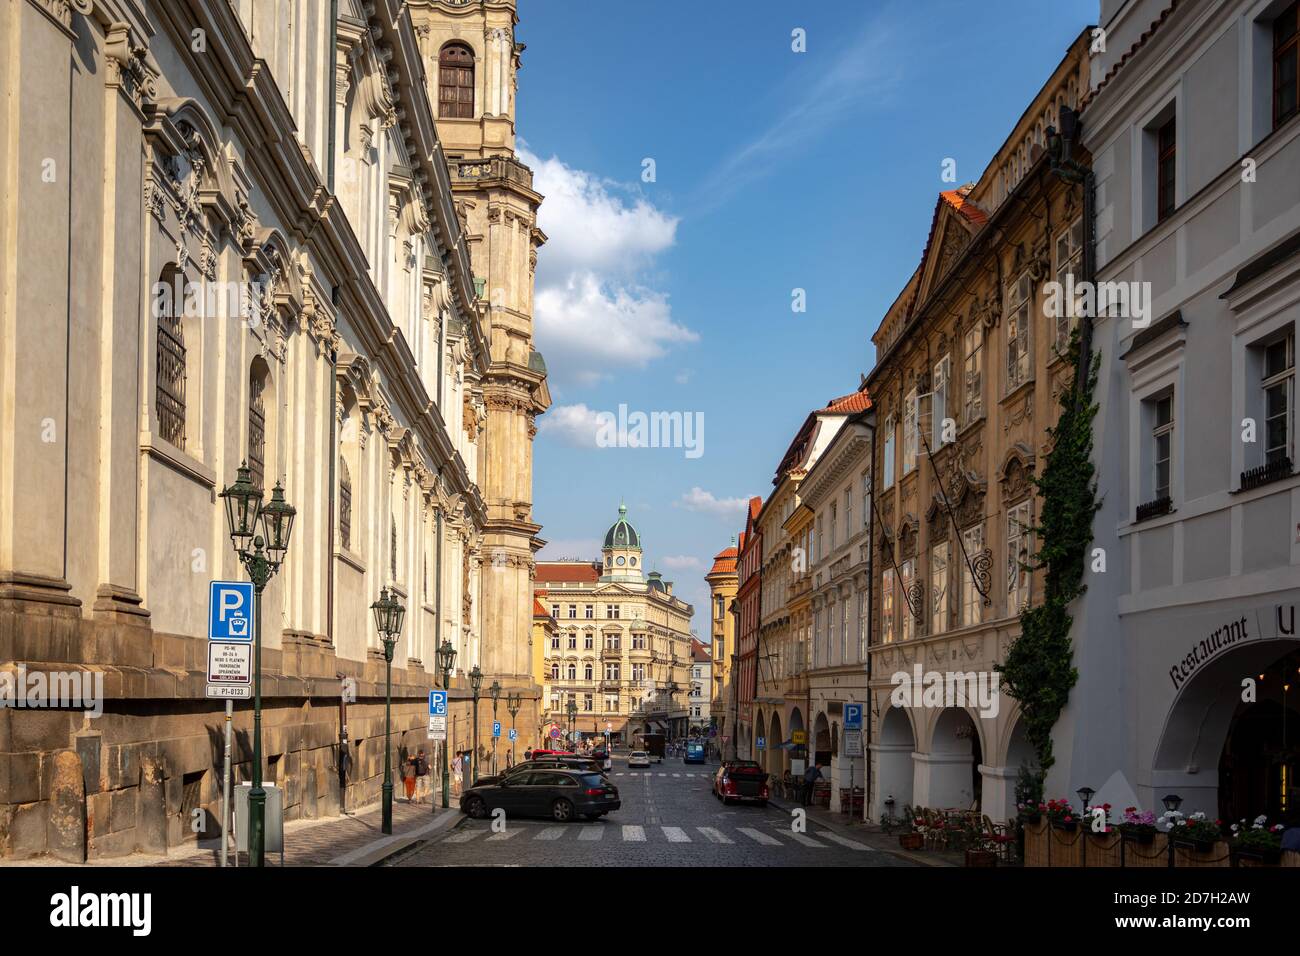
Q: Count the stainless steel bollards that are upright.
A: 0